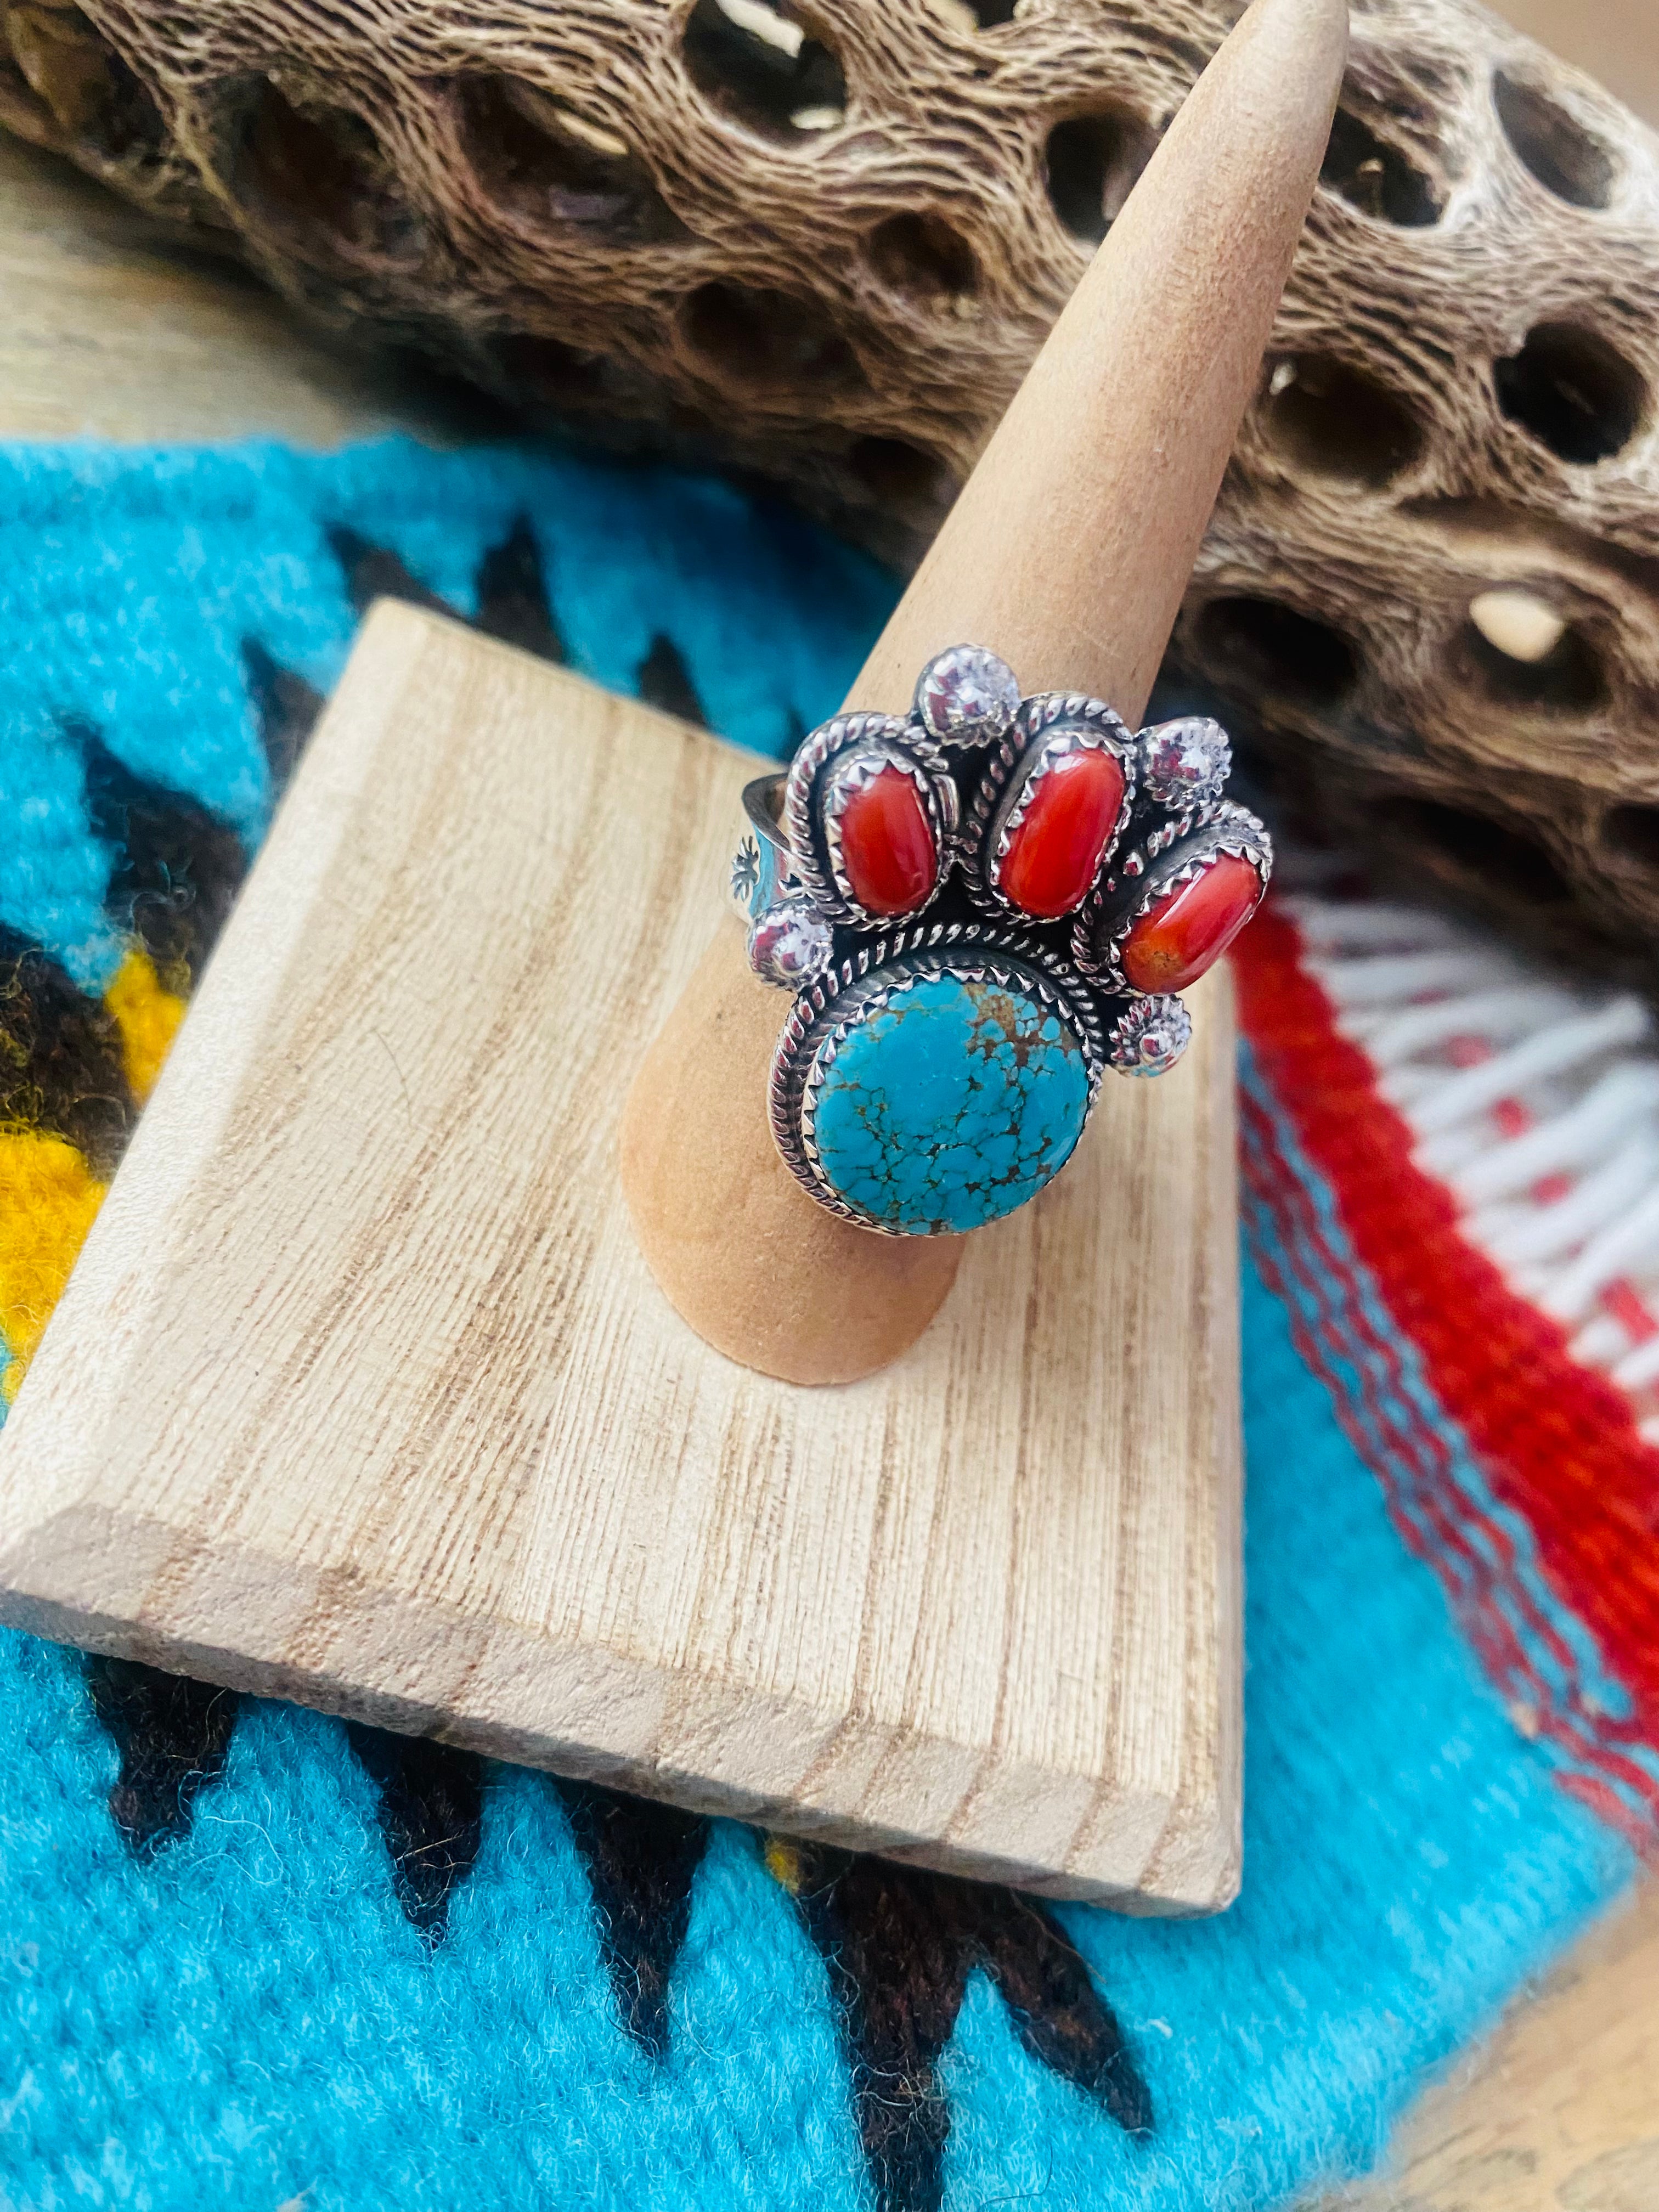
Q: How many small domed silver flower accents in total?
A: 4